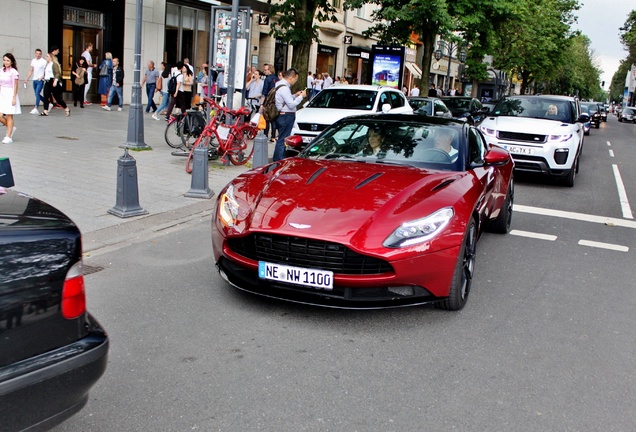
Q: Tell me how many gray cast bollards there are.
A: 3